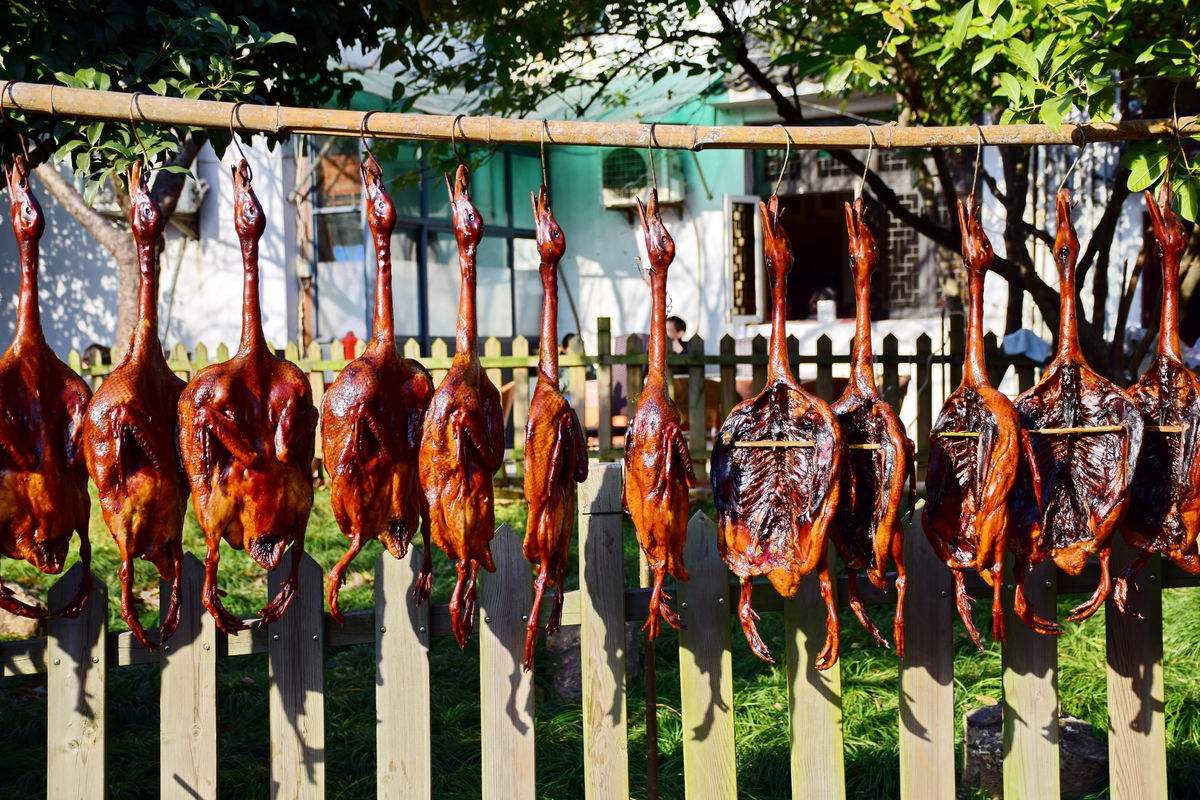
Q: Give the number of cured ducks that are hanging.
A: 12